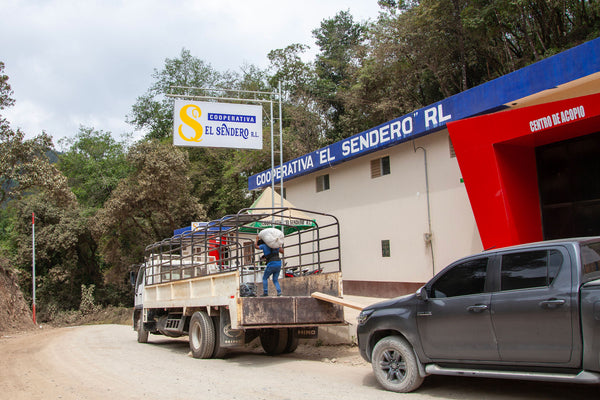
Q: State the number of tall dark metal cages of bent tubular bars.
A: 1